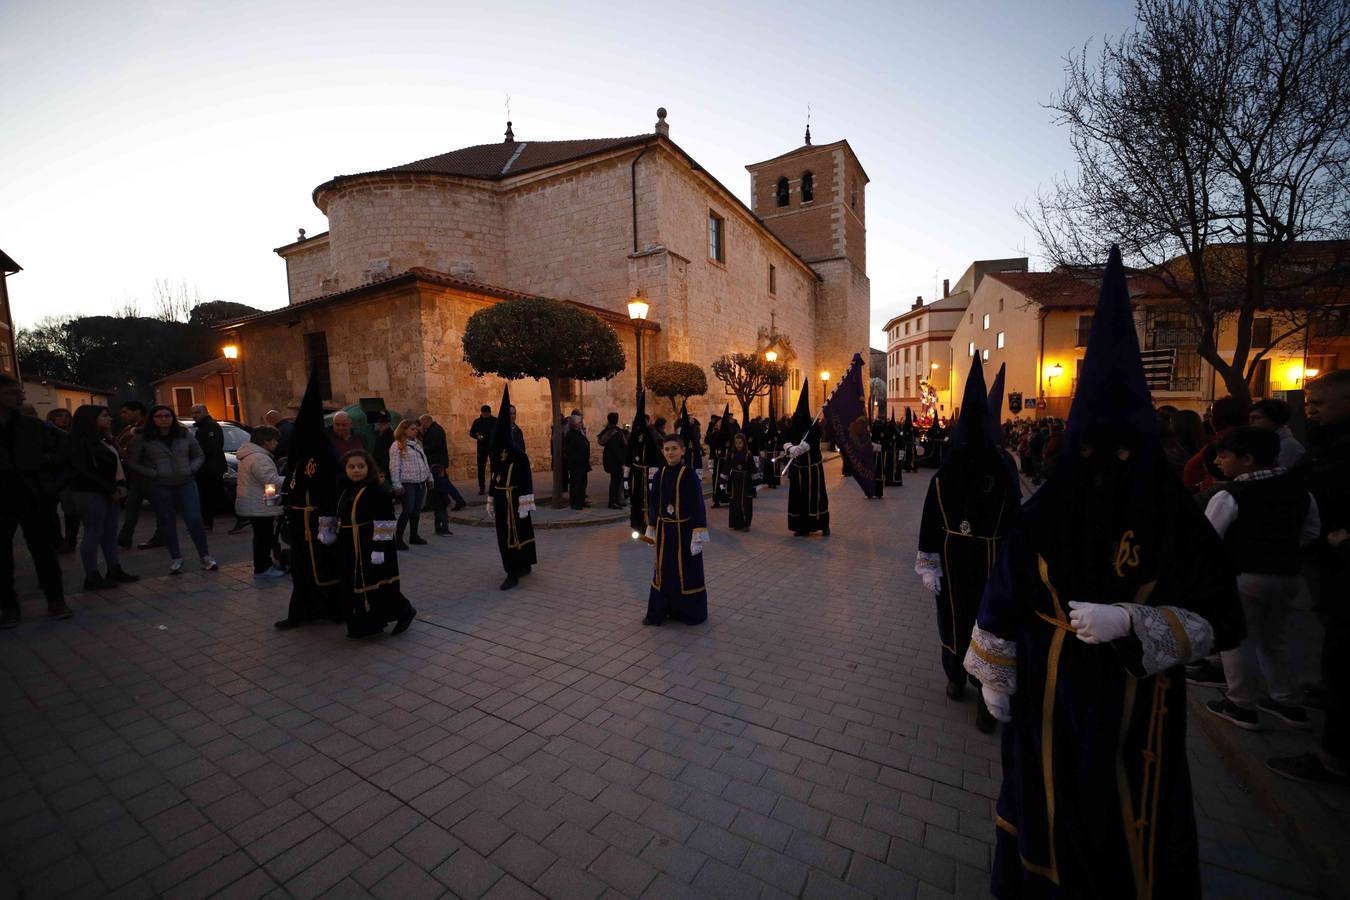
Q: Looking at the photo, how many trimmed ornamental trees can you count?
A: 3